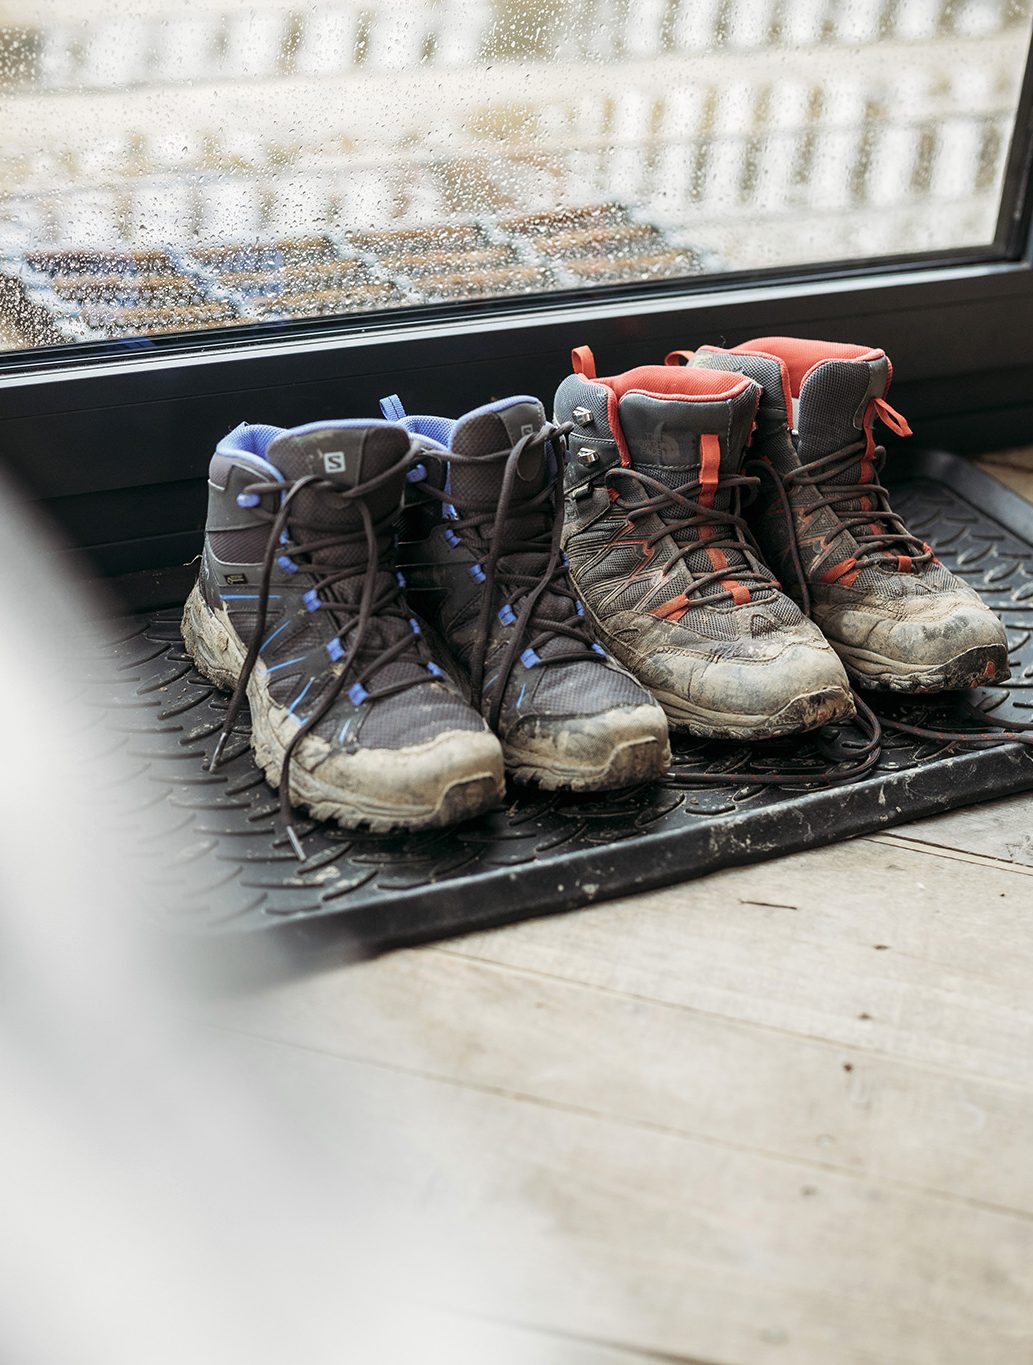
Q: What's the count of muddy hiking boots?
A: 4